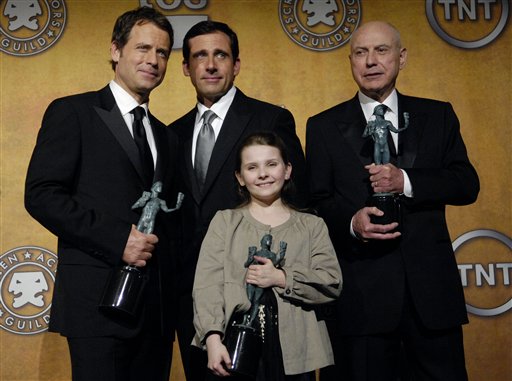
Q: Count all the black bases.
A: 3